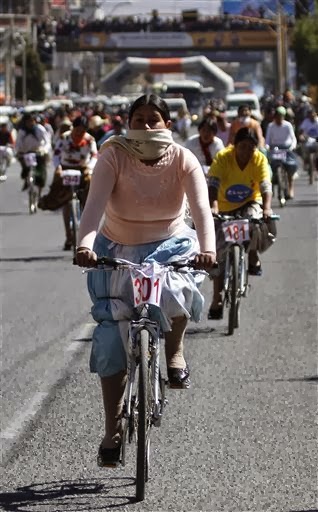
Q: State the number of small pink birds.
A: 0